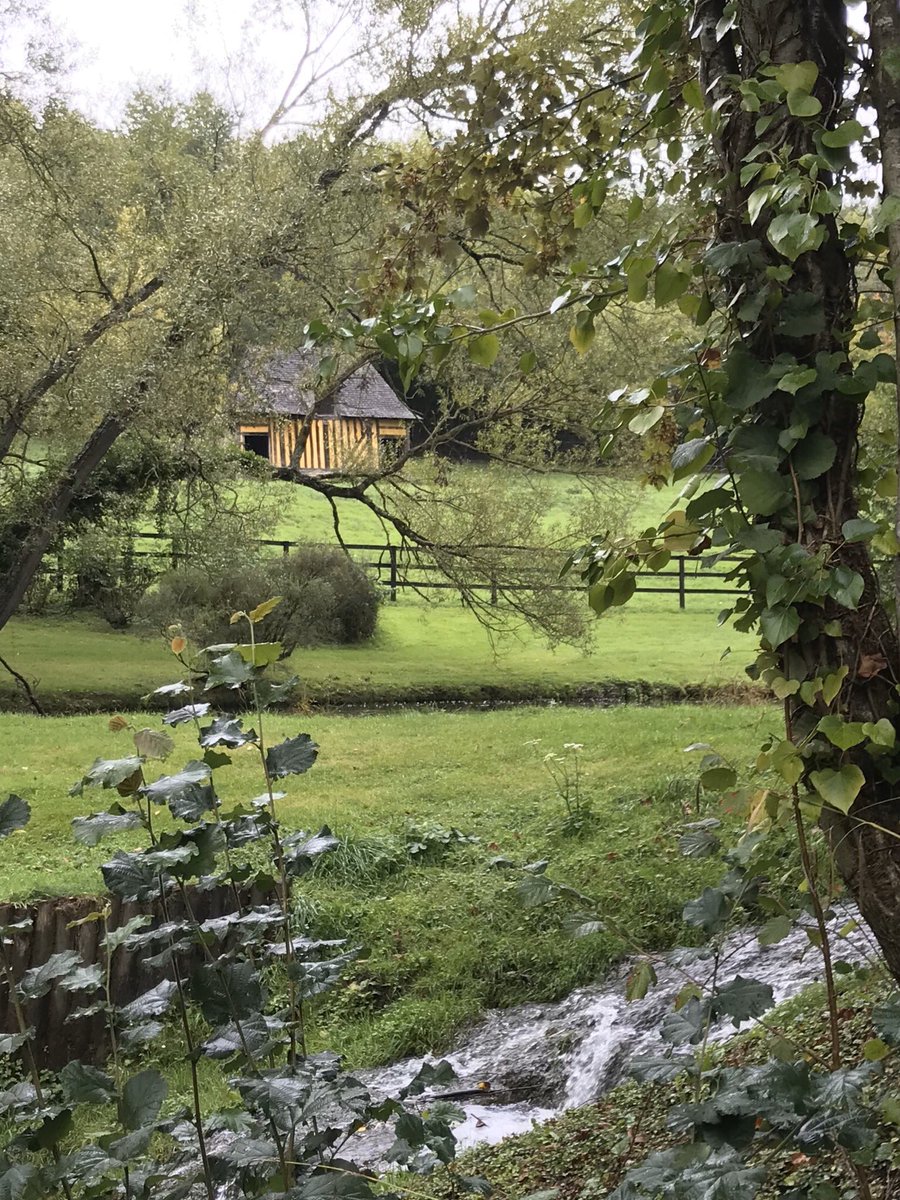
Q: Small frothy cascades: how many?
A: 1